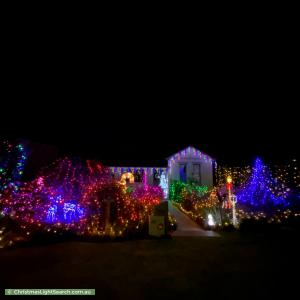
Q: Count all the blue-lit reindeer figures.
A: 2